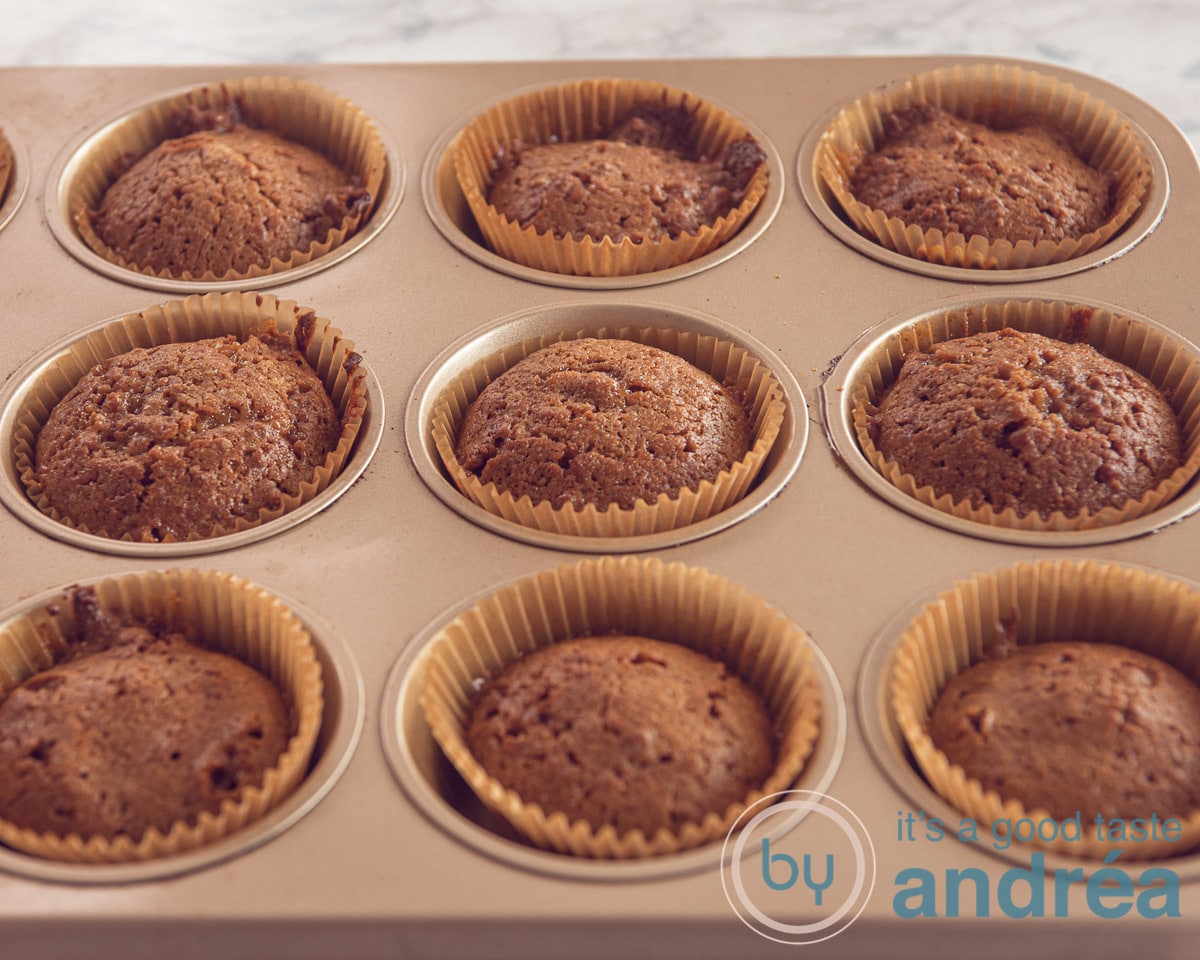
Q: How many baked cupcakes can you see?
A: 9